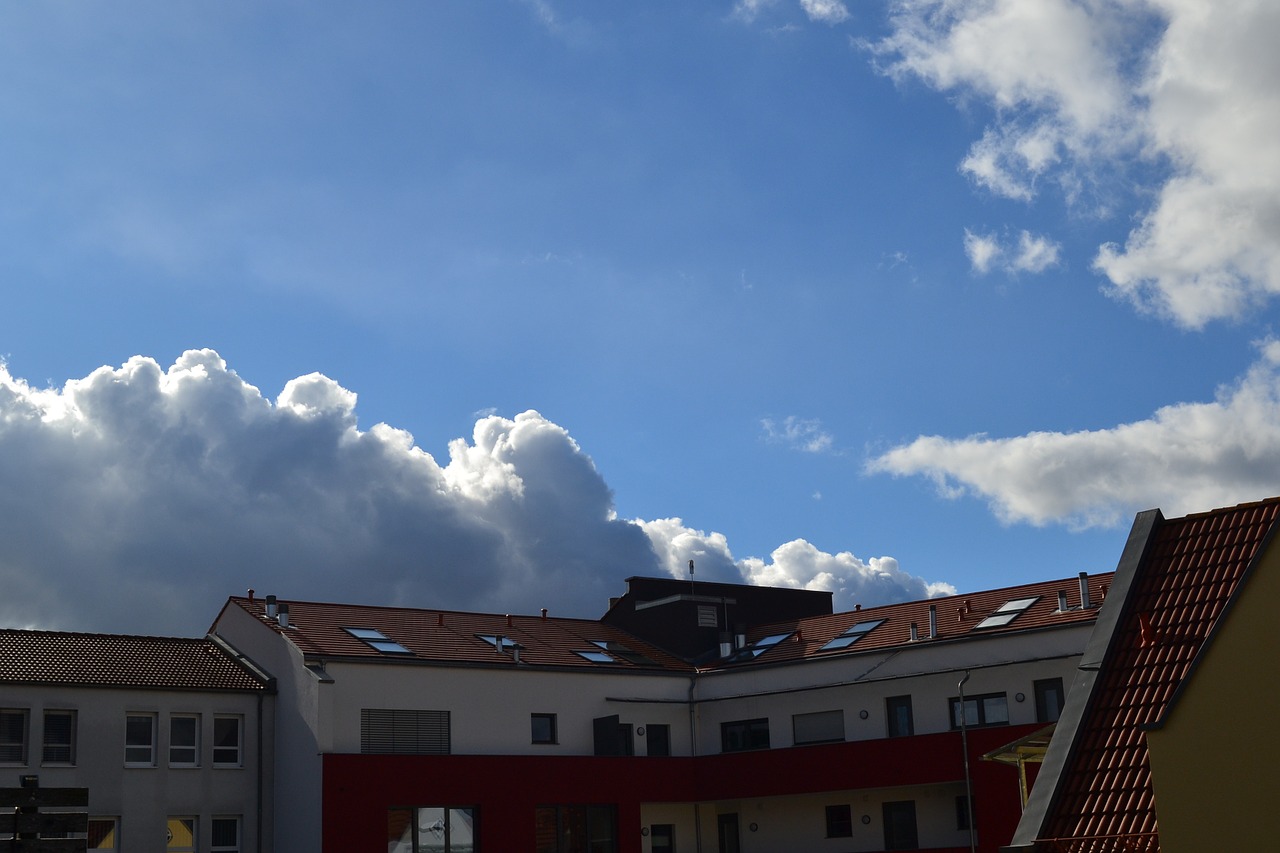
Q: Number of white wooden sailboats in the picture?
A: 0